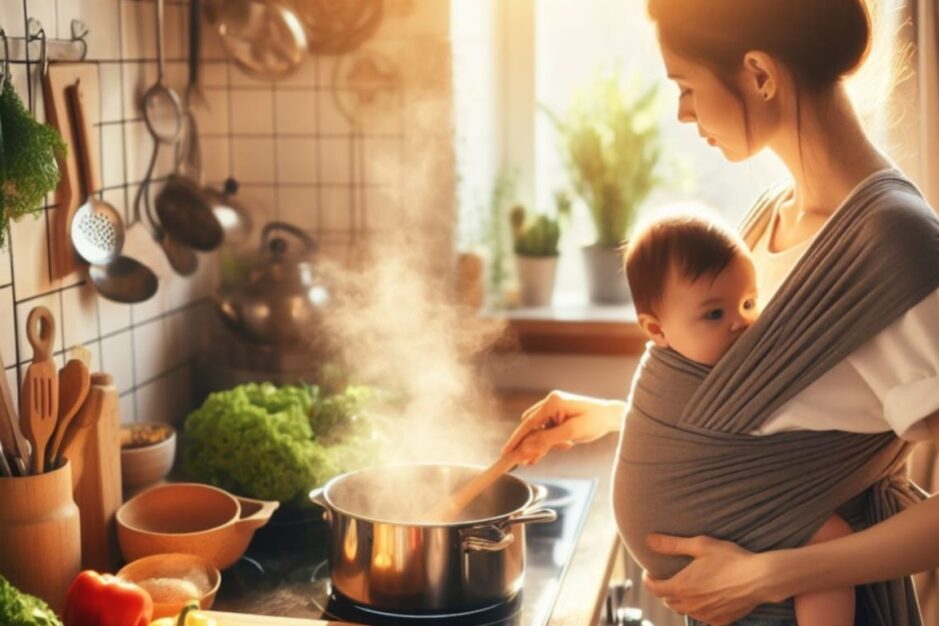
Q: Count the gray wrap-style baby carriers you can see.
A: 1